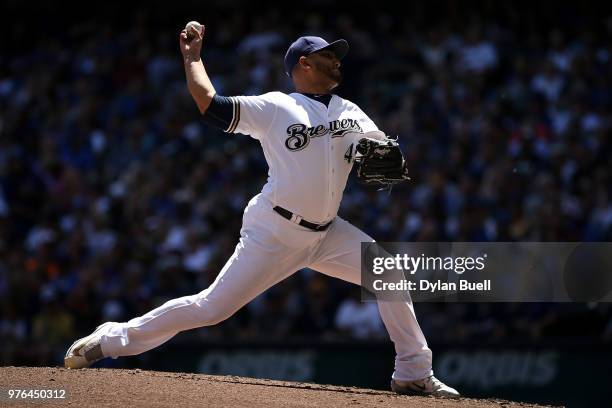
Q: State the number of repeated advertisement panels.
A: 2